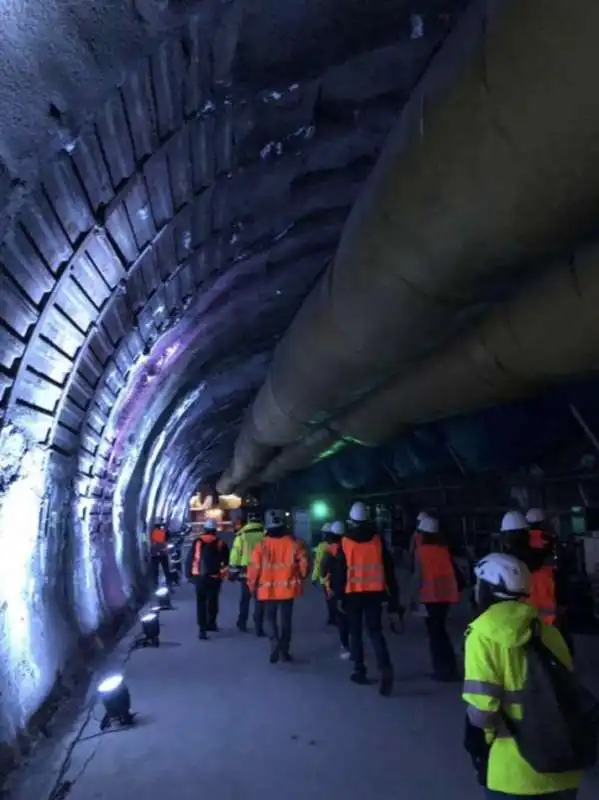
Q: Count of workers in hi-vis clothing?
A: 12